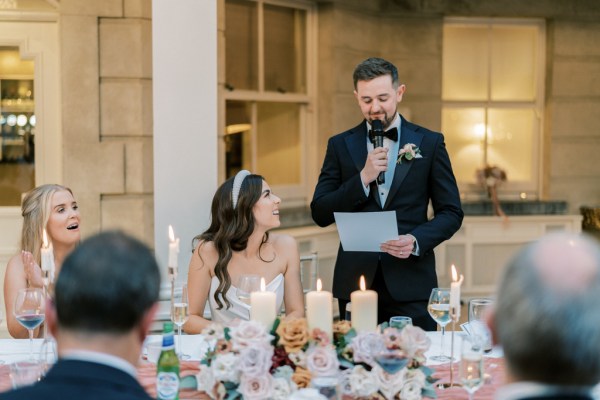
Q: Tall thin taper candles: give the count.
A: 3